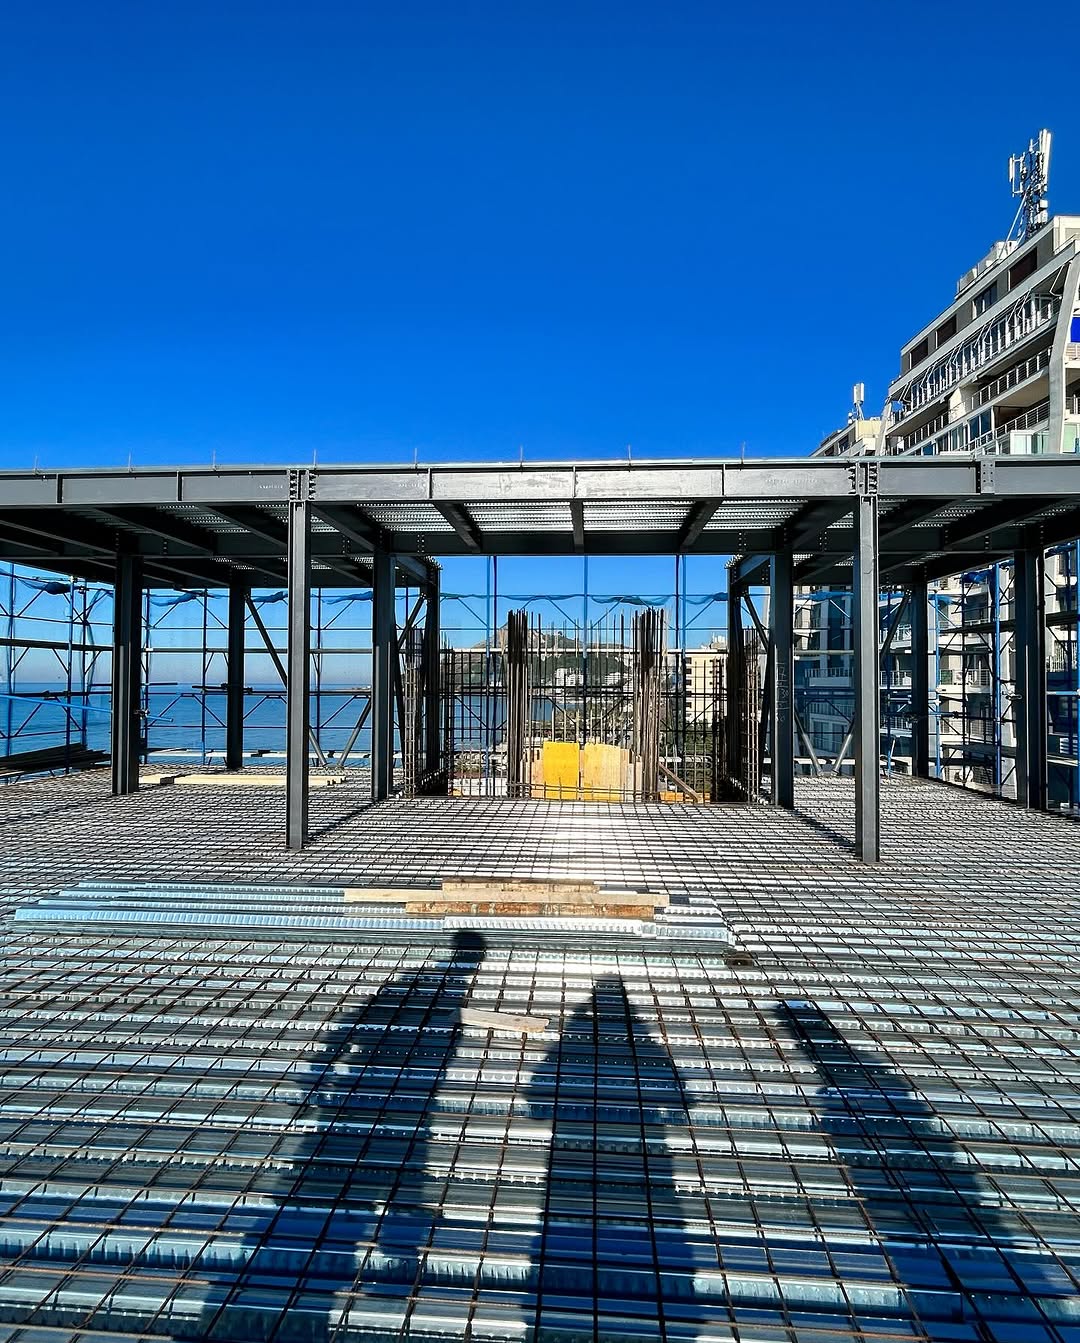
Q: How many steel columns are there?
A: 10